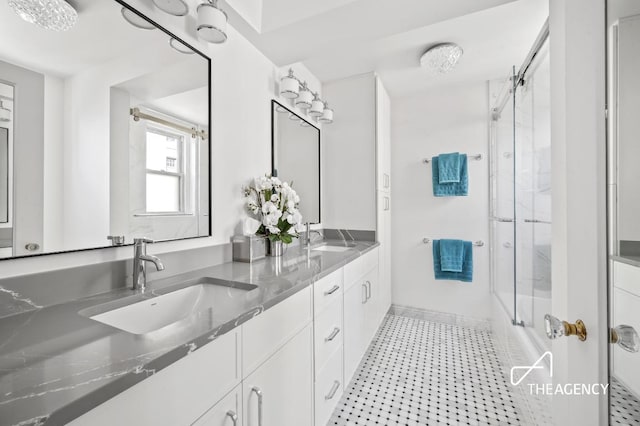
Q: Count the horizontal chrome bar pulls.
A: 3